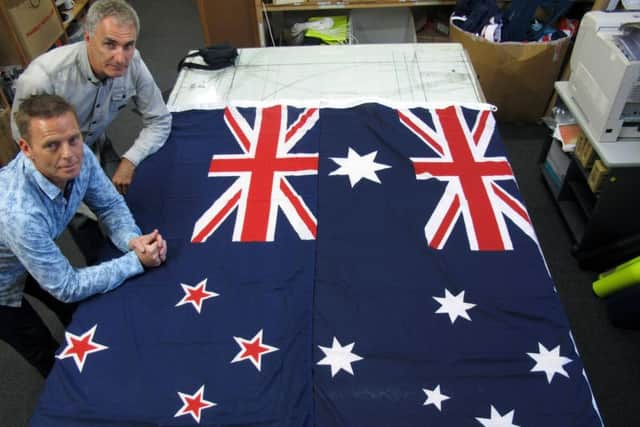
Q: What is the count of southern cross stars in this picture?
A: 9